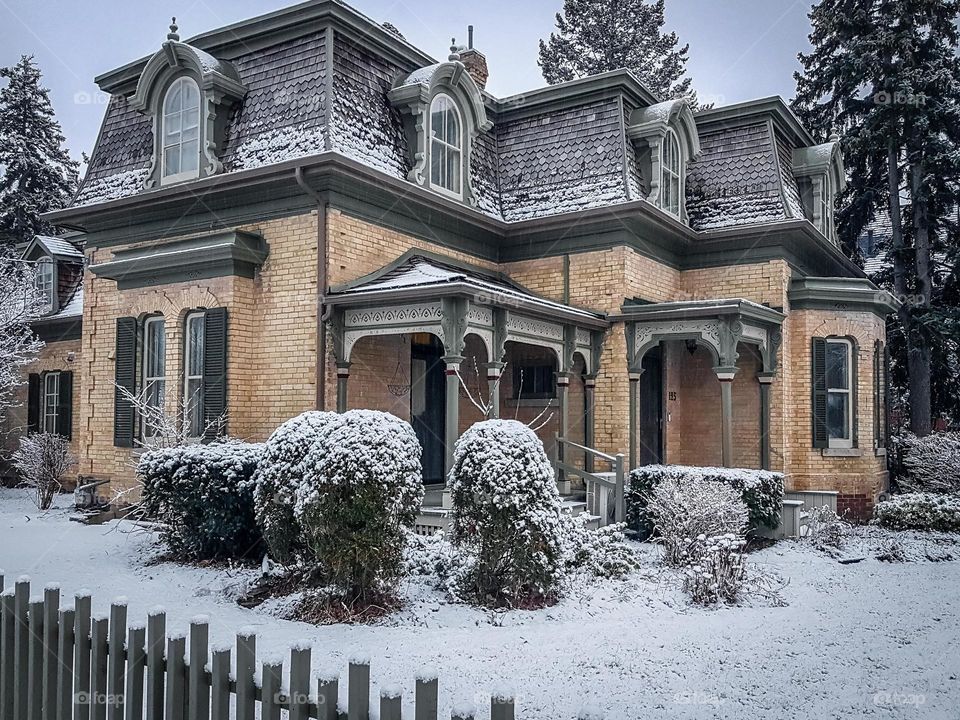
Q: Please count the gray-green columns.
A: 8